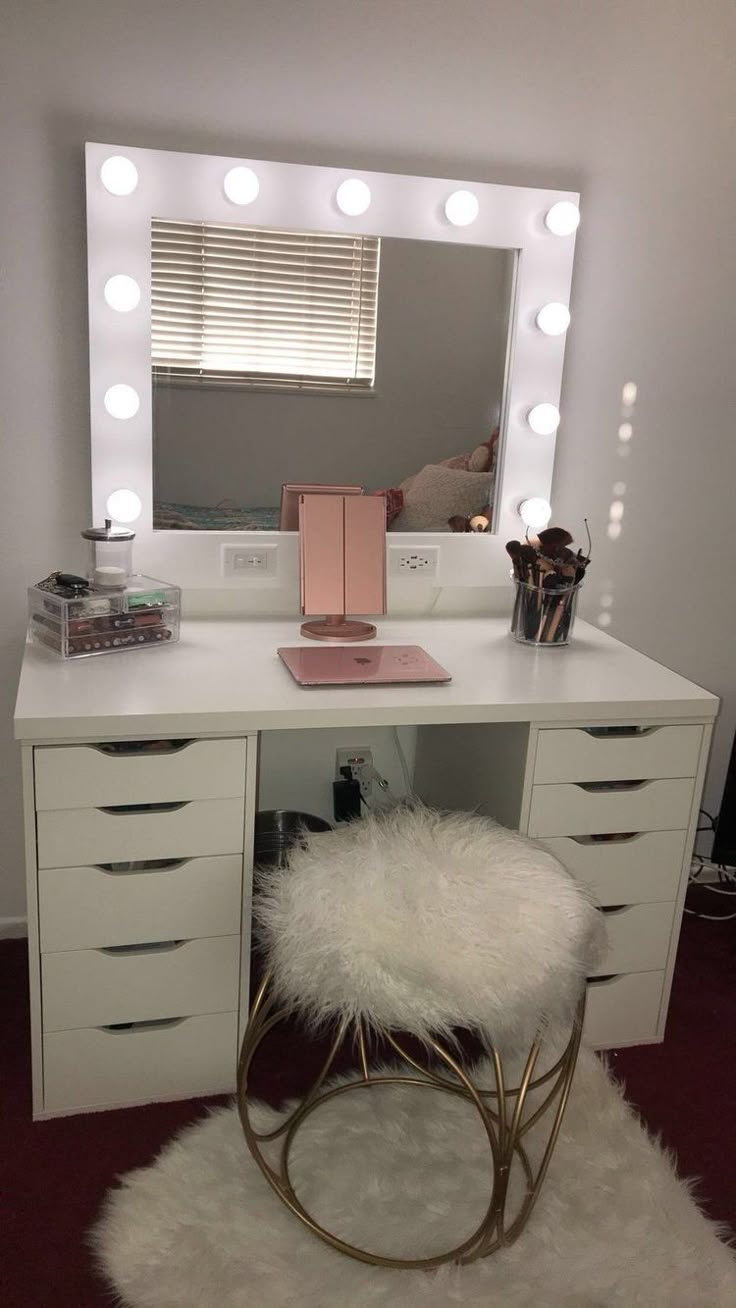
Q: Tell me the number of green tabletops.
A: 0